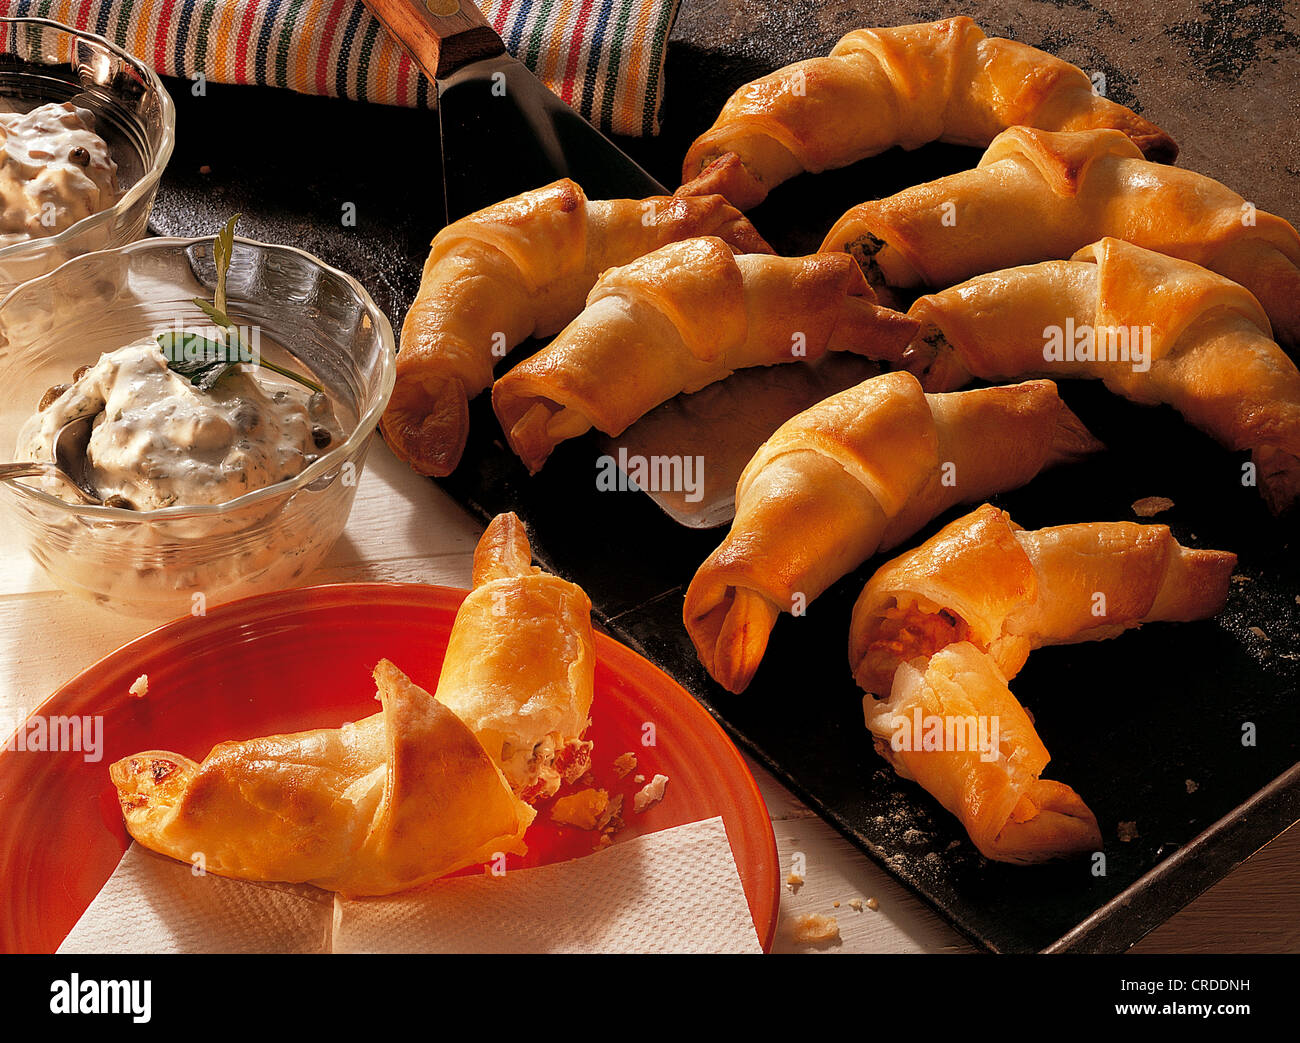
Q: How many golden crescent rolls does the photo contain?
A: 8